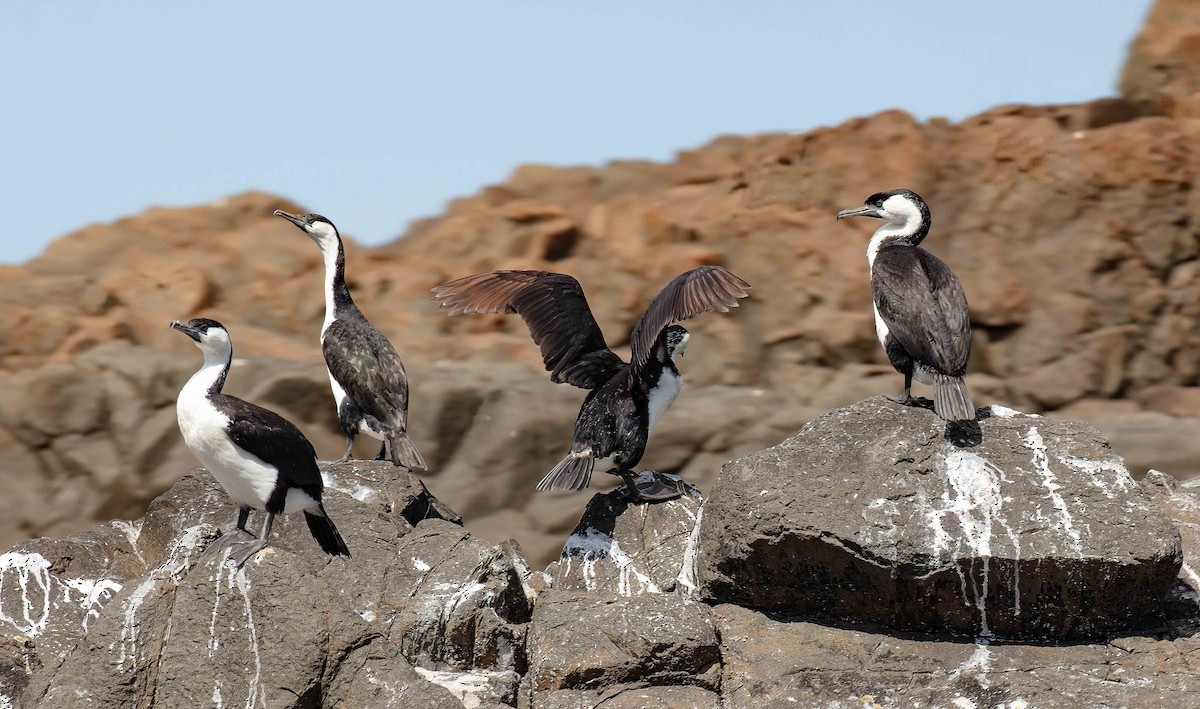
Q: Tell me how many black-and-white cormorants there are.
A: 4